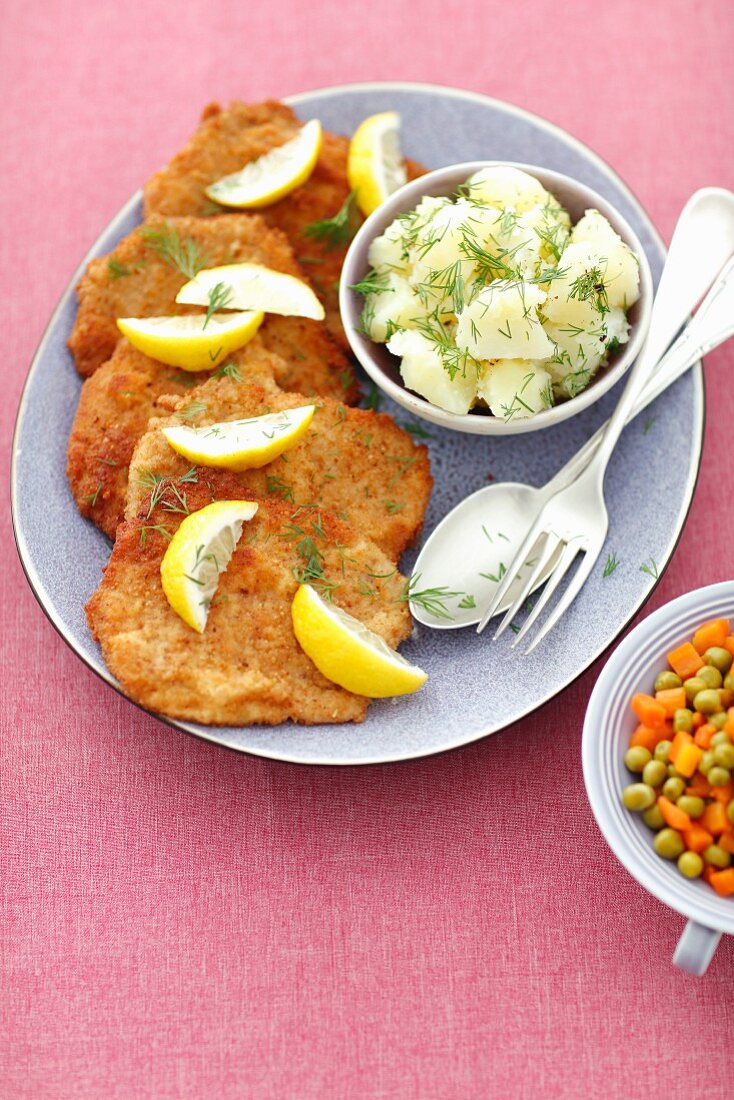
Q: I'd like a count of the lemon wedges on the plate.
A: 7